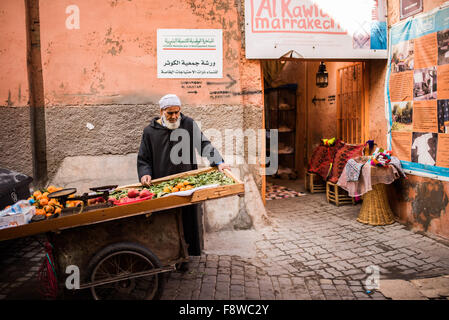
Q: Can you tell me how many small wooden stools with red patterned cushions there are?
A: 2